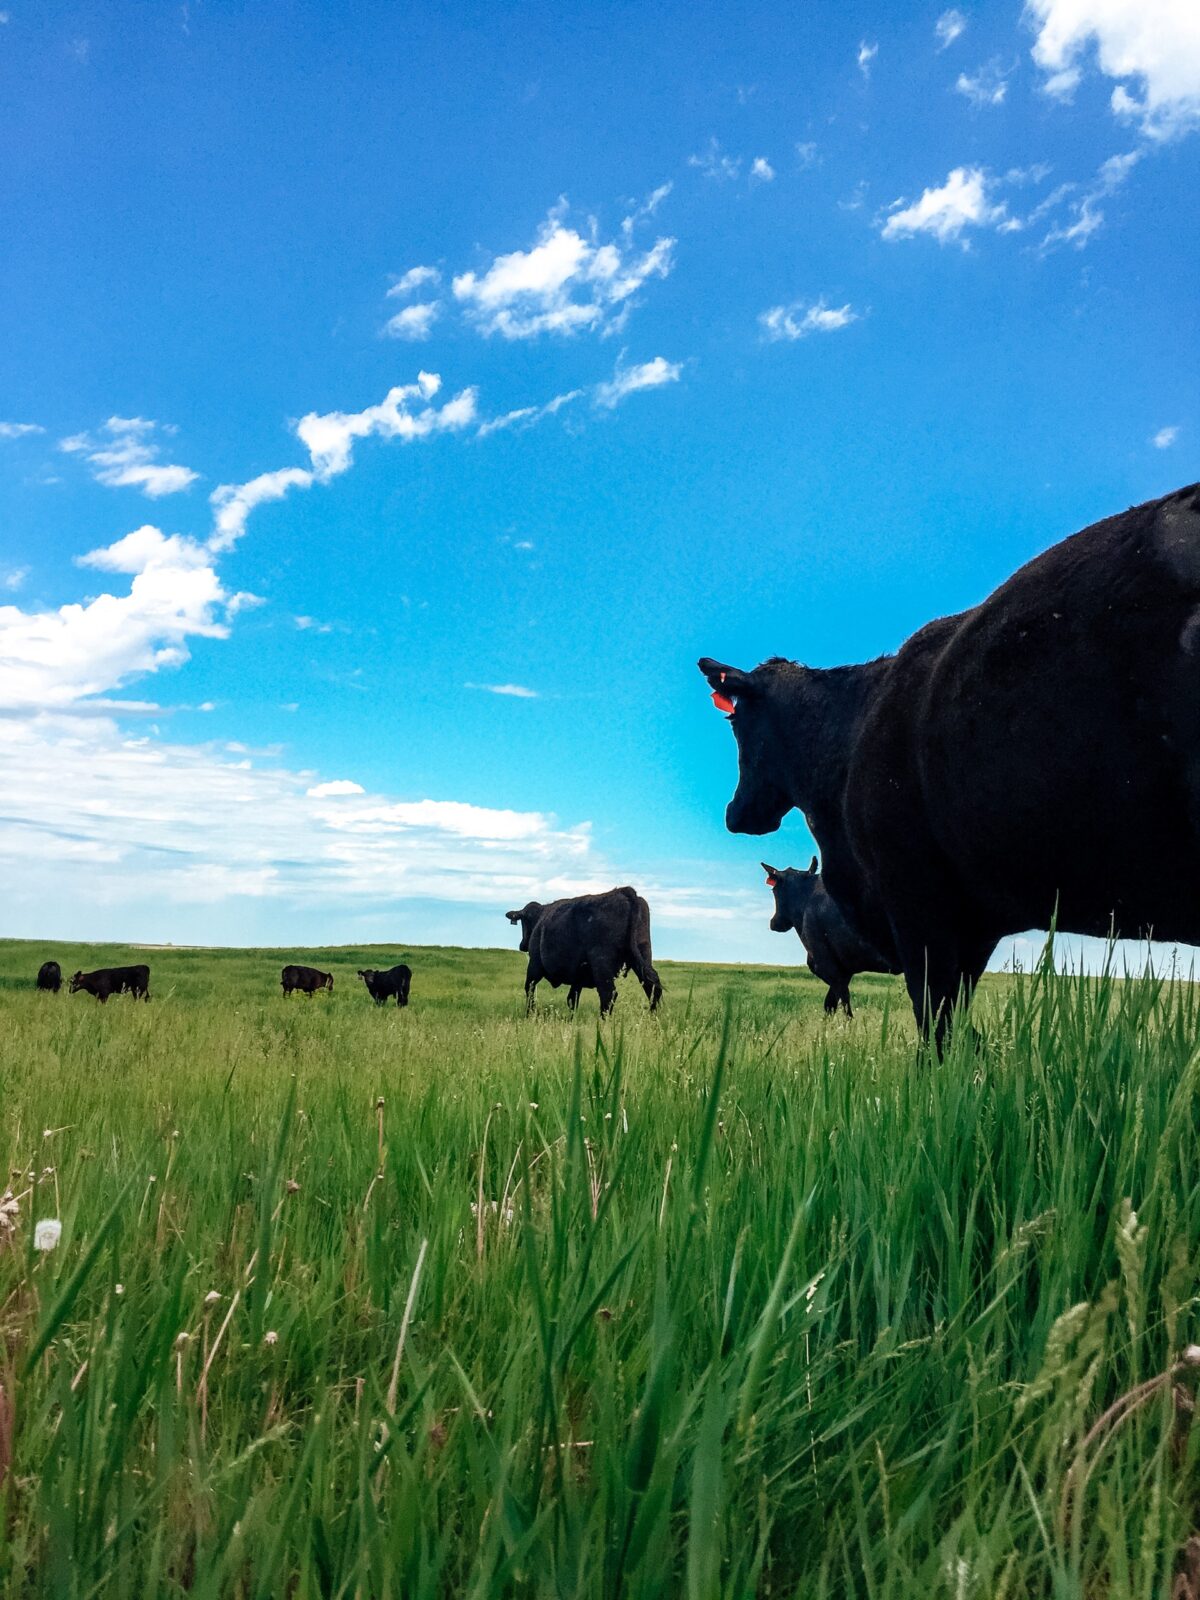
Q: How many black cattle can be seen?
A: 7